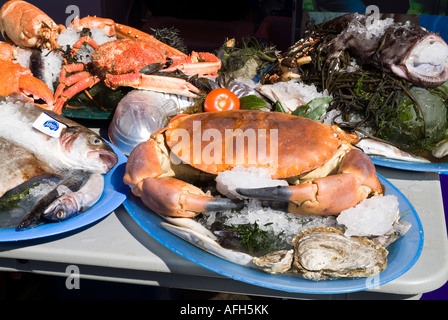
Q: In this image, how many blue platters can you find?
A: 3